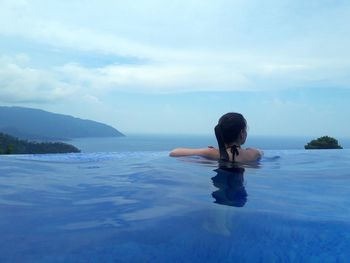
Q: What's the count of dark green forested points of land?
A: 2